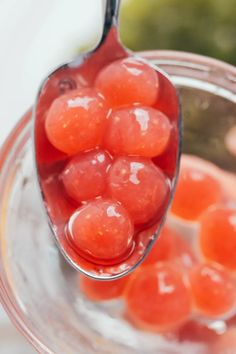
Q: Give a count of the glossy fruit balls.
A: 12